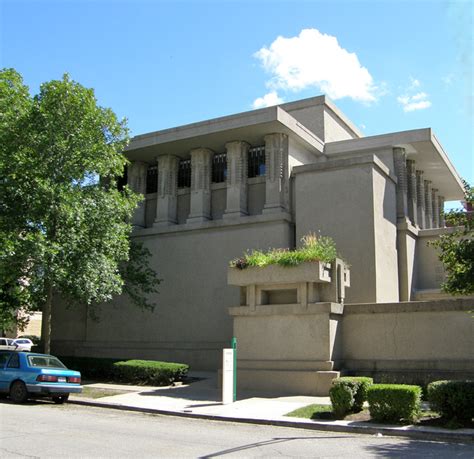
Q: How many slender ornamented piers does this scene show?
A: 11